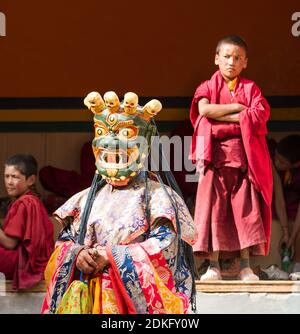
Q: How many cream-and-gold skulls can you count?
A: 4